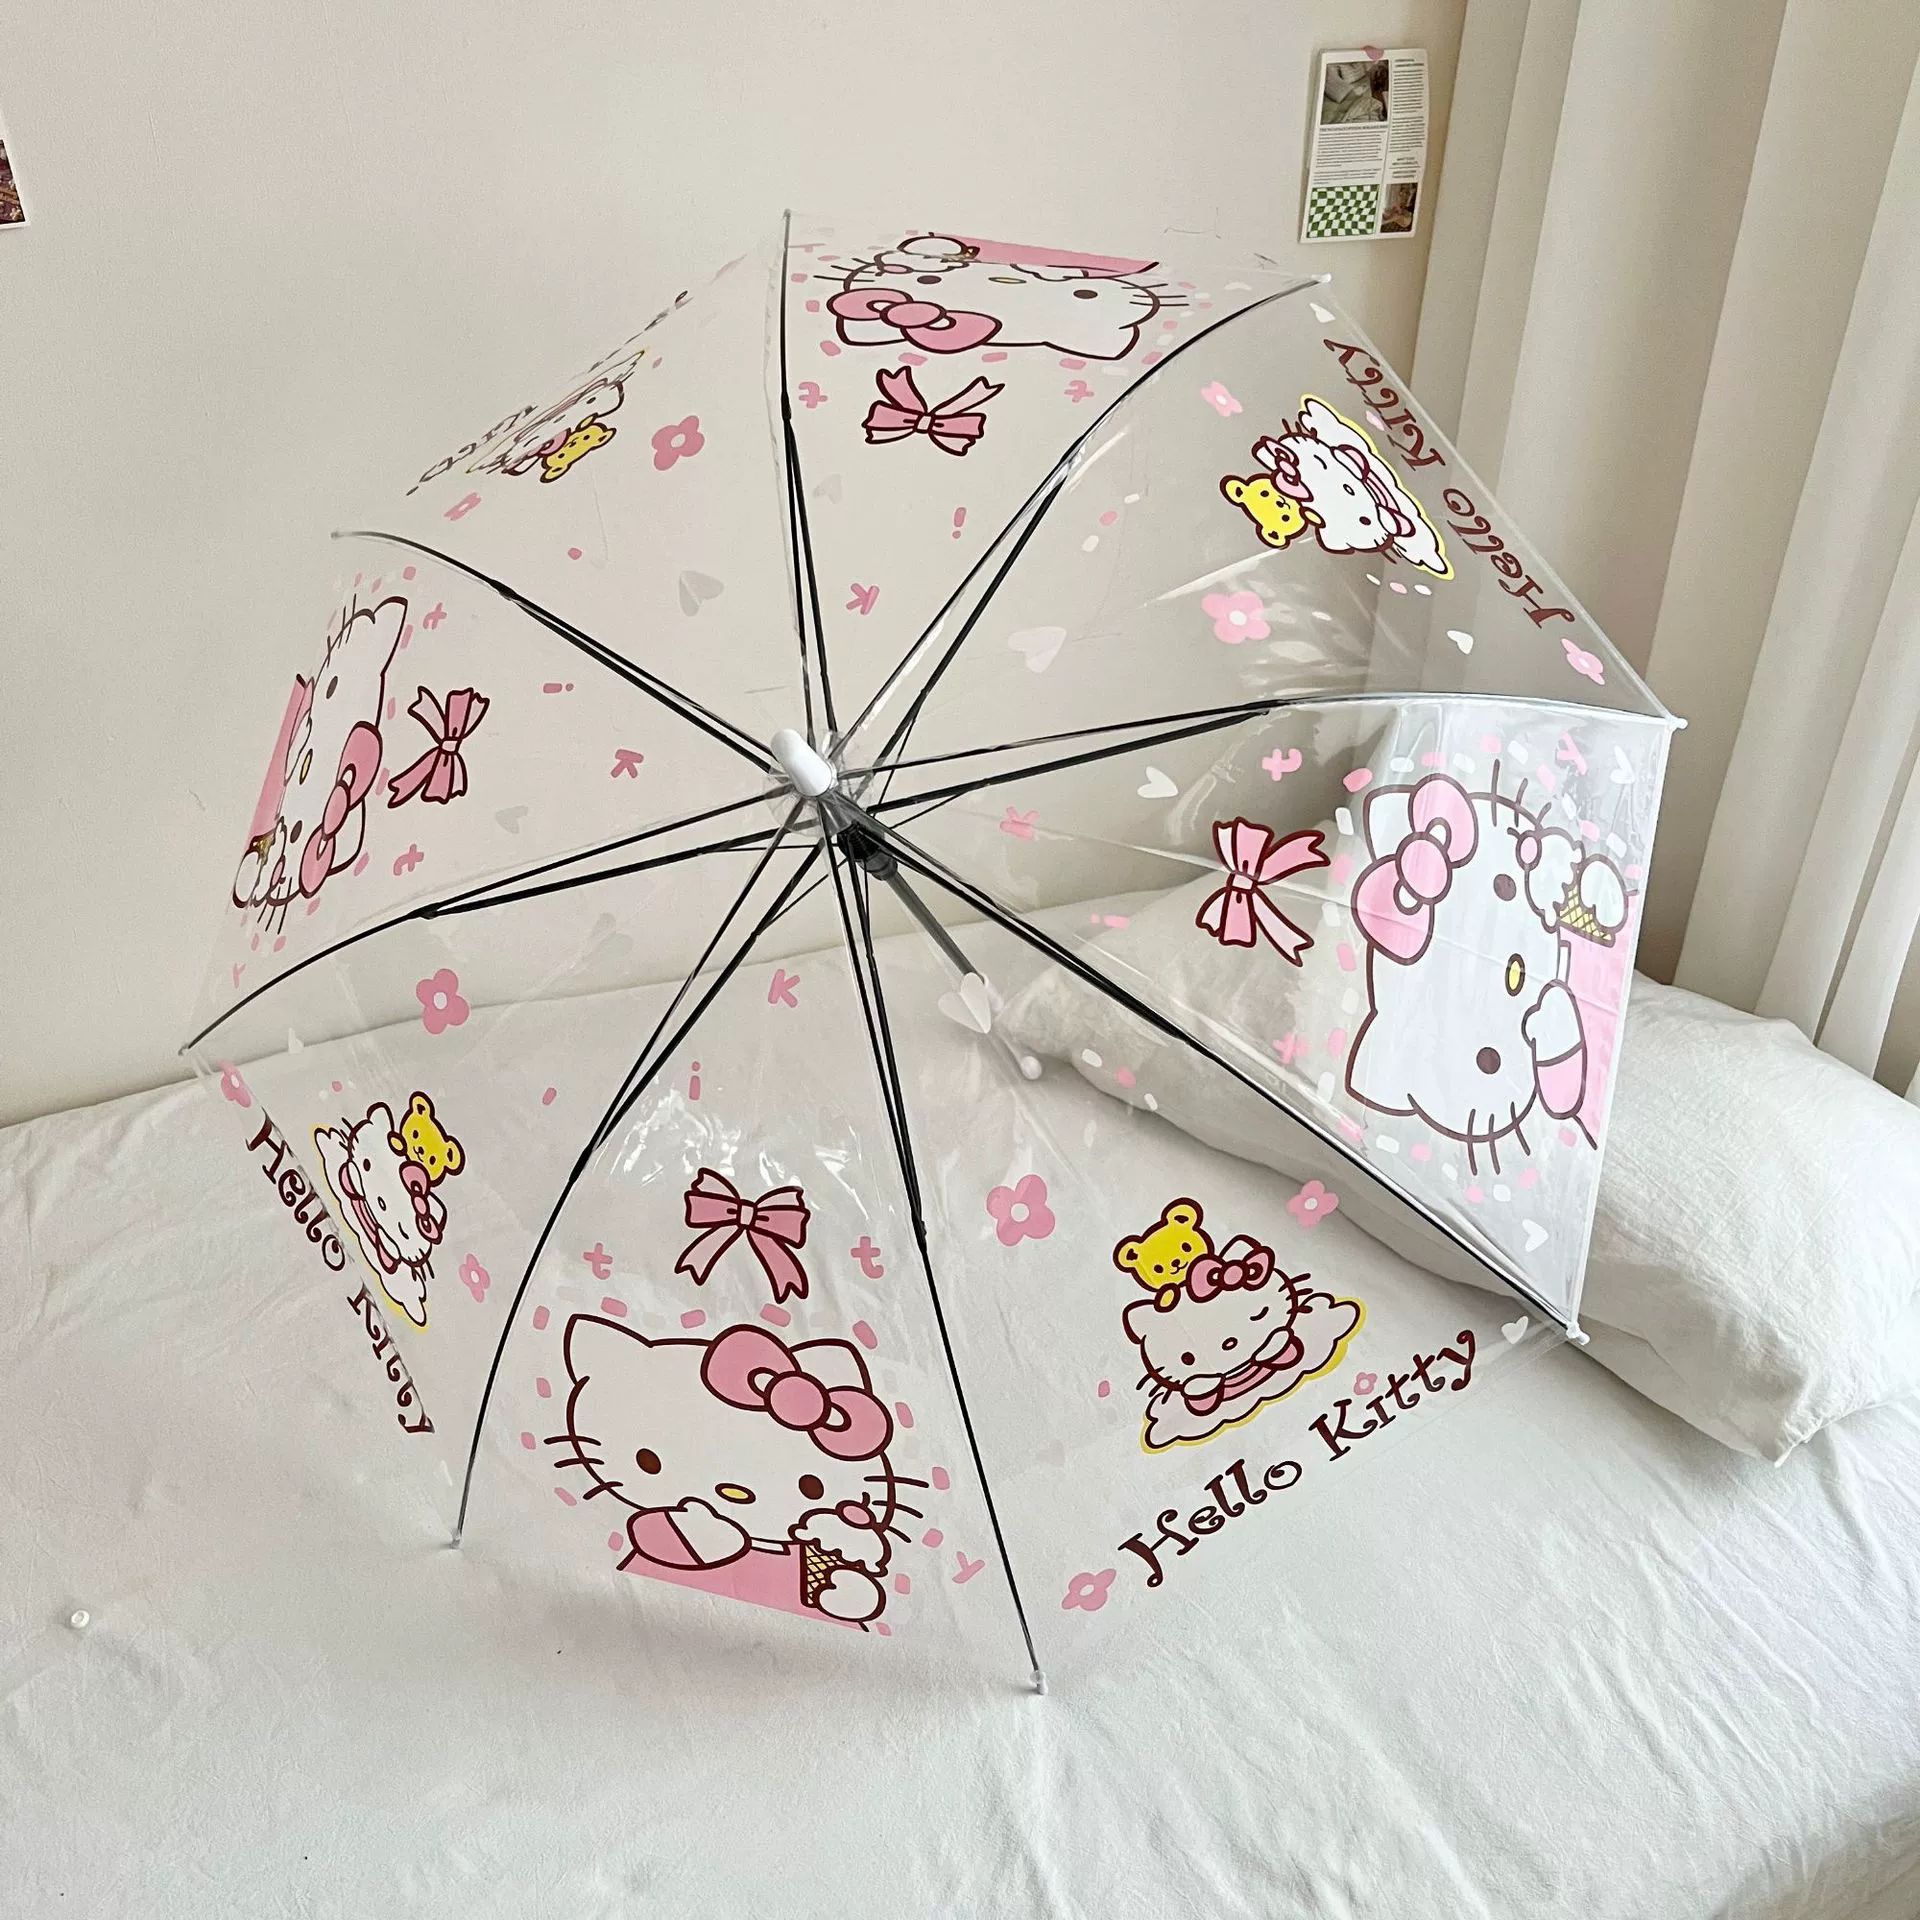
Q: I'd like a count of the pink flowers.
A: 12